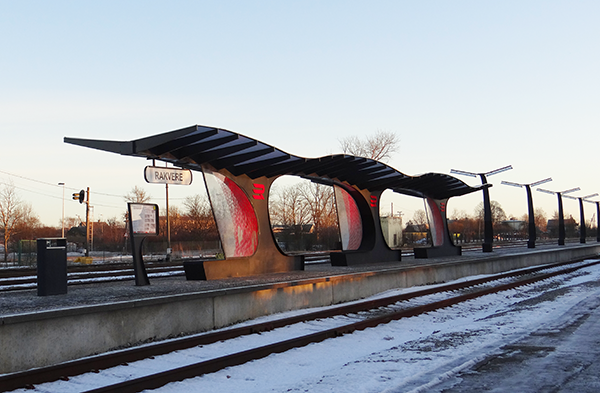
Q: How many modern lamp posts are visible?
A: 5